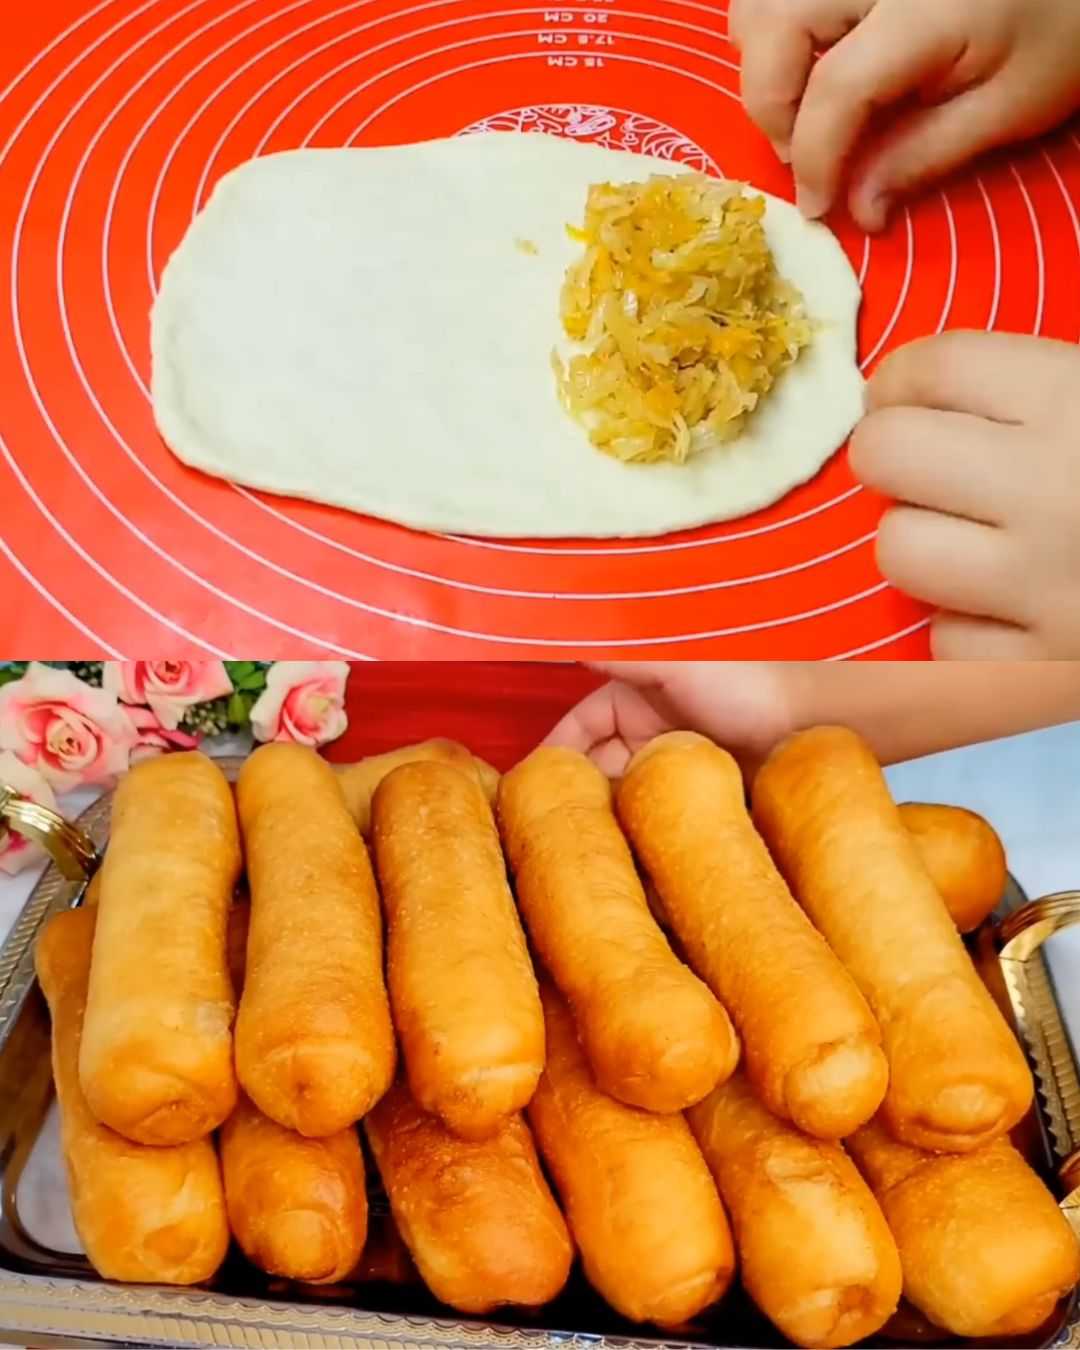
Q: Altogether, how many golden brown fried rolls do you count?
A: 14